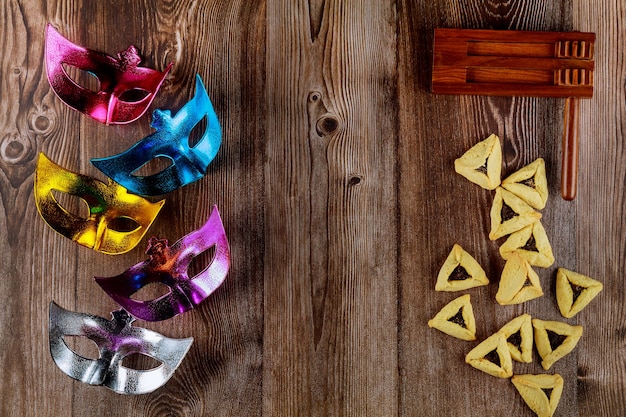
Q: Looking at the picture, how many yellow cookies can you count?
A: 12